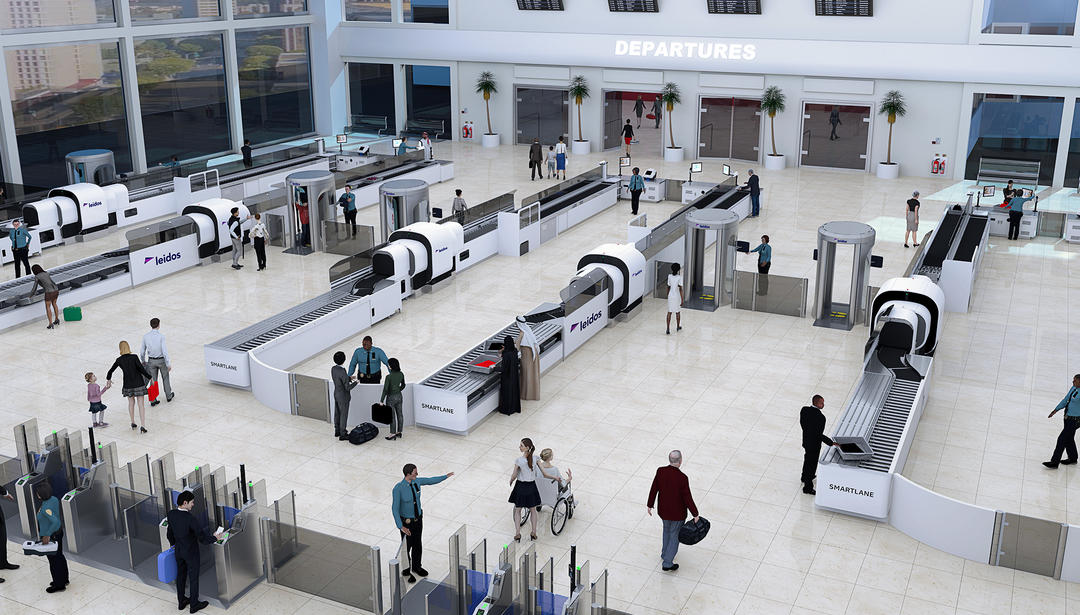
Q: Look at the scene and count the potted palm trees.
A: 5